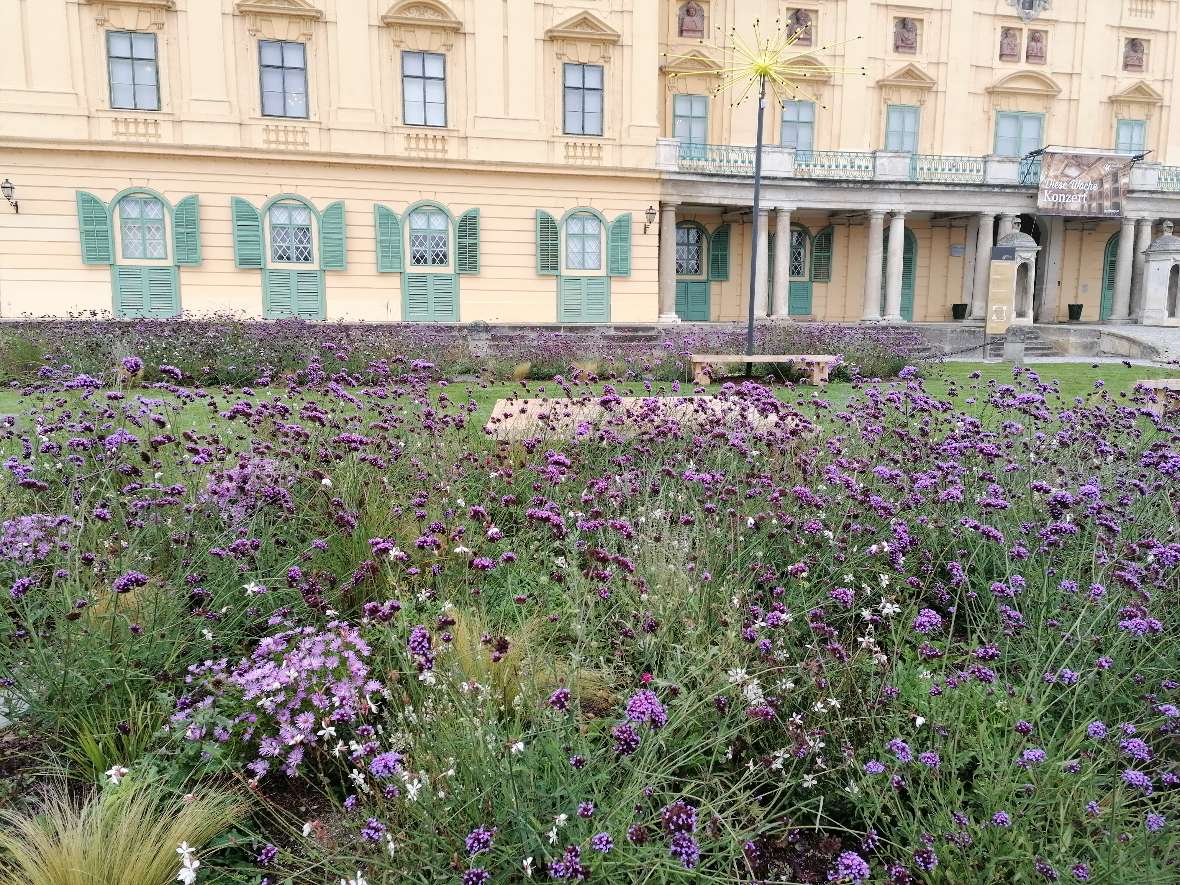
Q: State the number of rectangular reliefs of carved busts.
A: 6